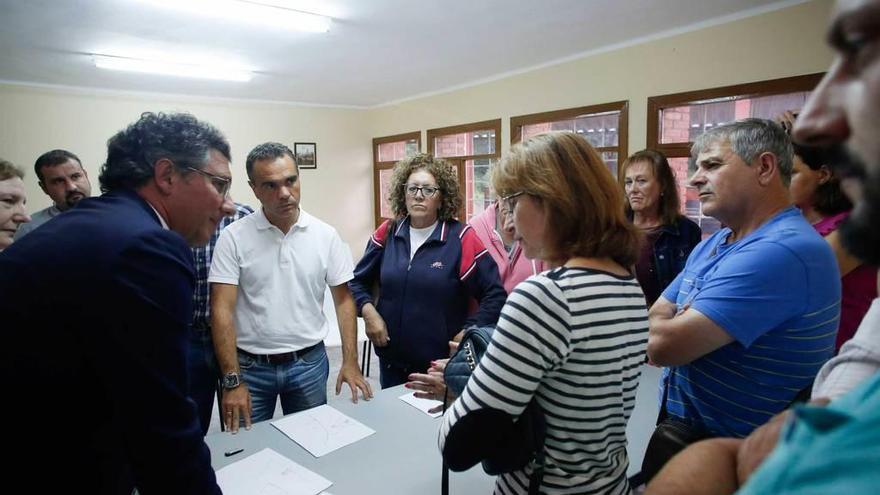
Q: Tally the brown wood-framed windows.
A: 4